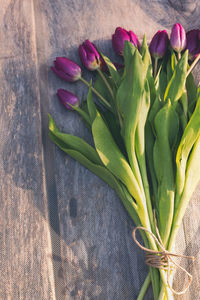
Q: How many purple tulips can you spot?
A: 7